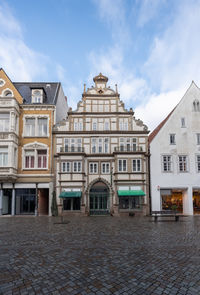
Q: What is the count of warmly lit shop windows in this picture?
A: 2